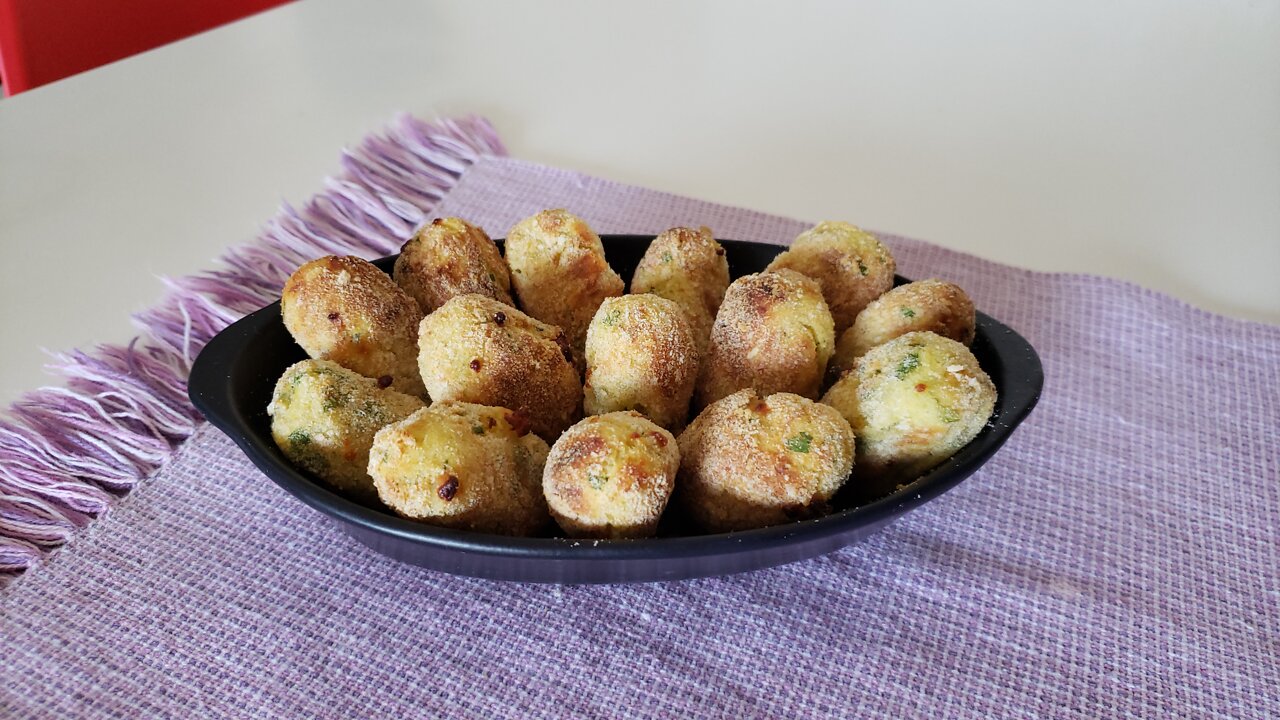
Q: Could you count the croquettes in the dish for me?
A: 14